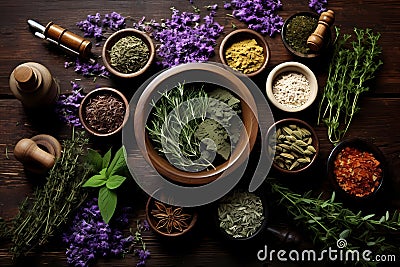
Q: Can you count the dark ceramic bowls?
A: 3